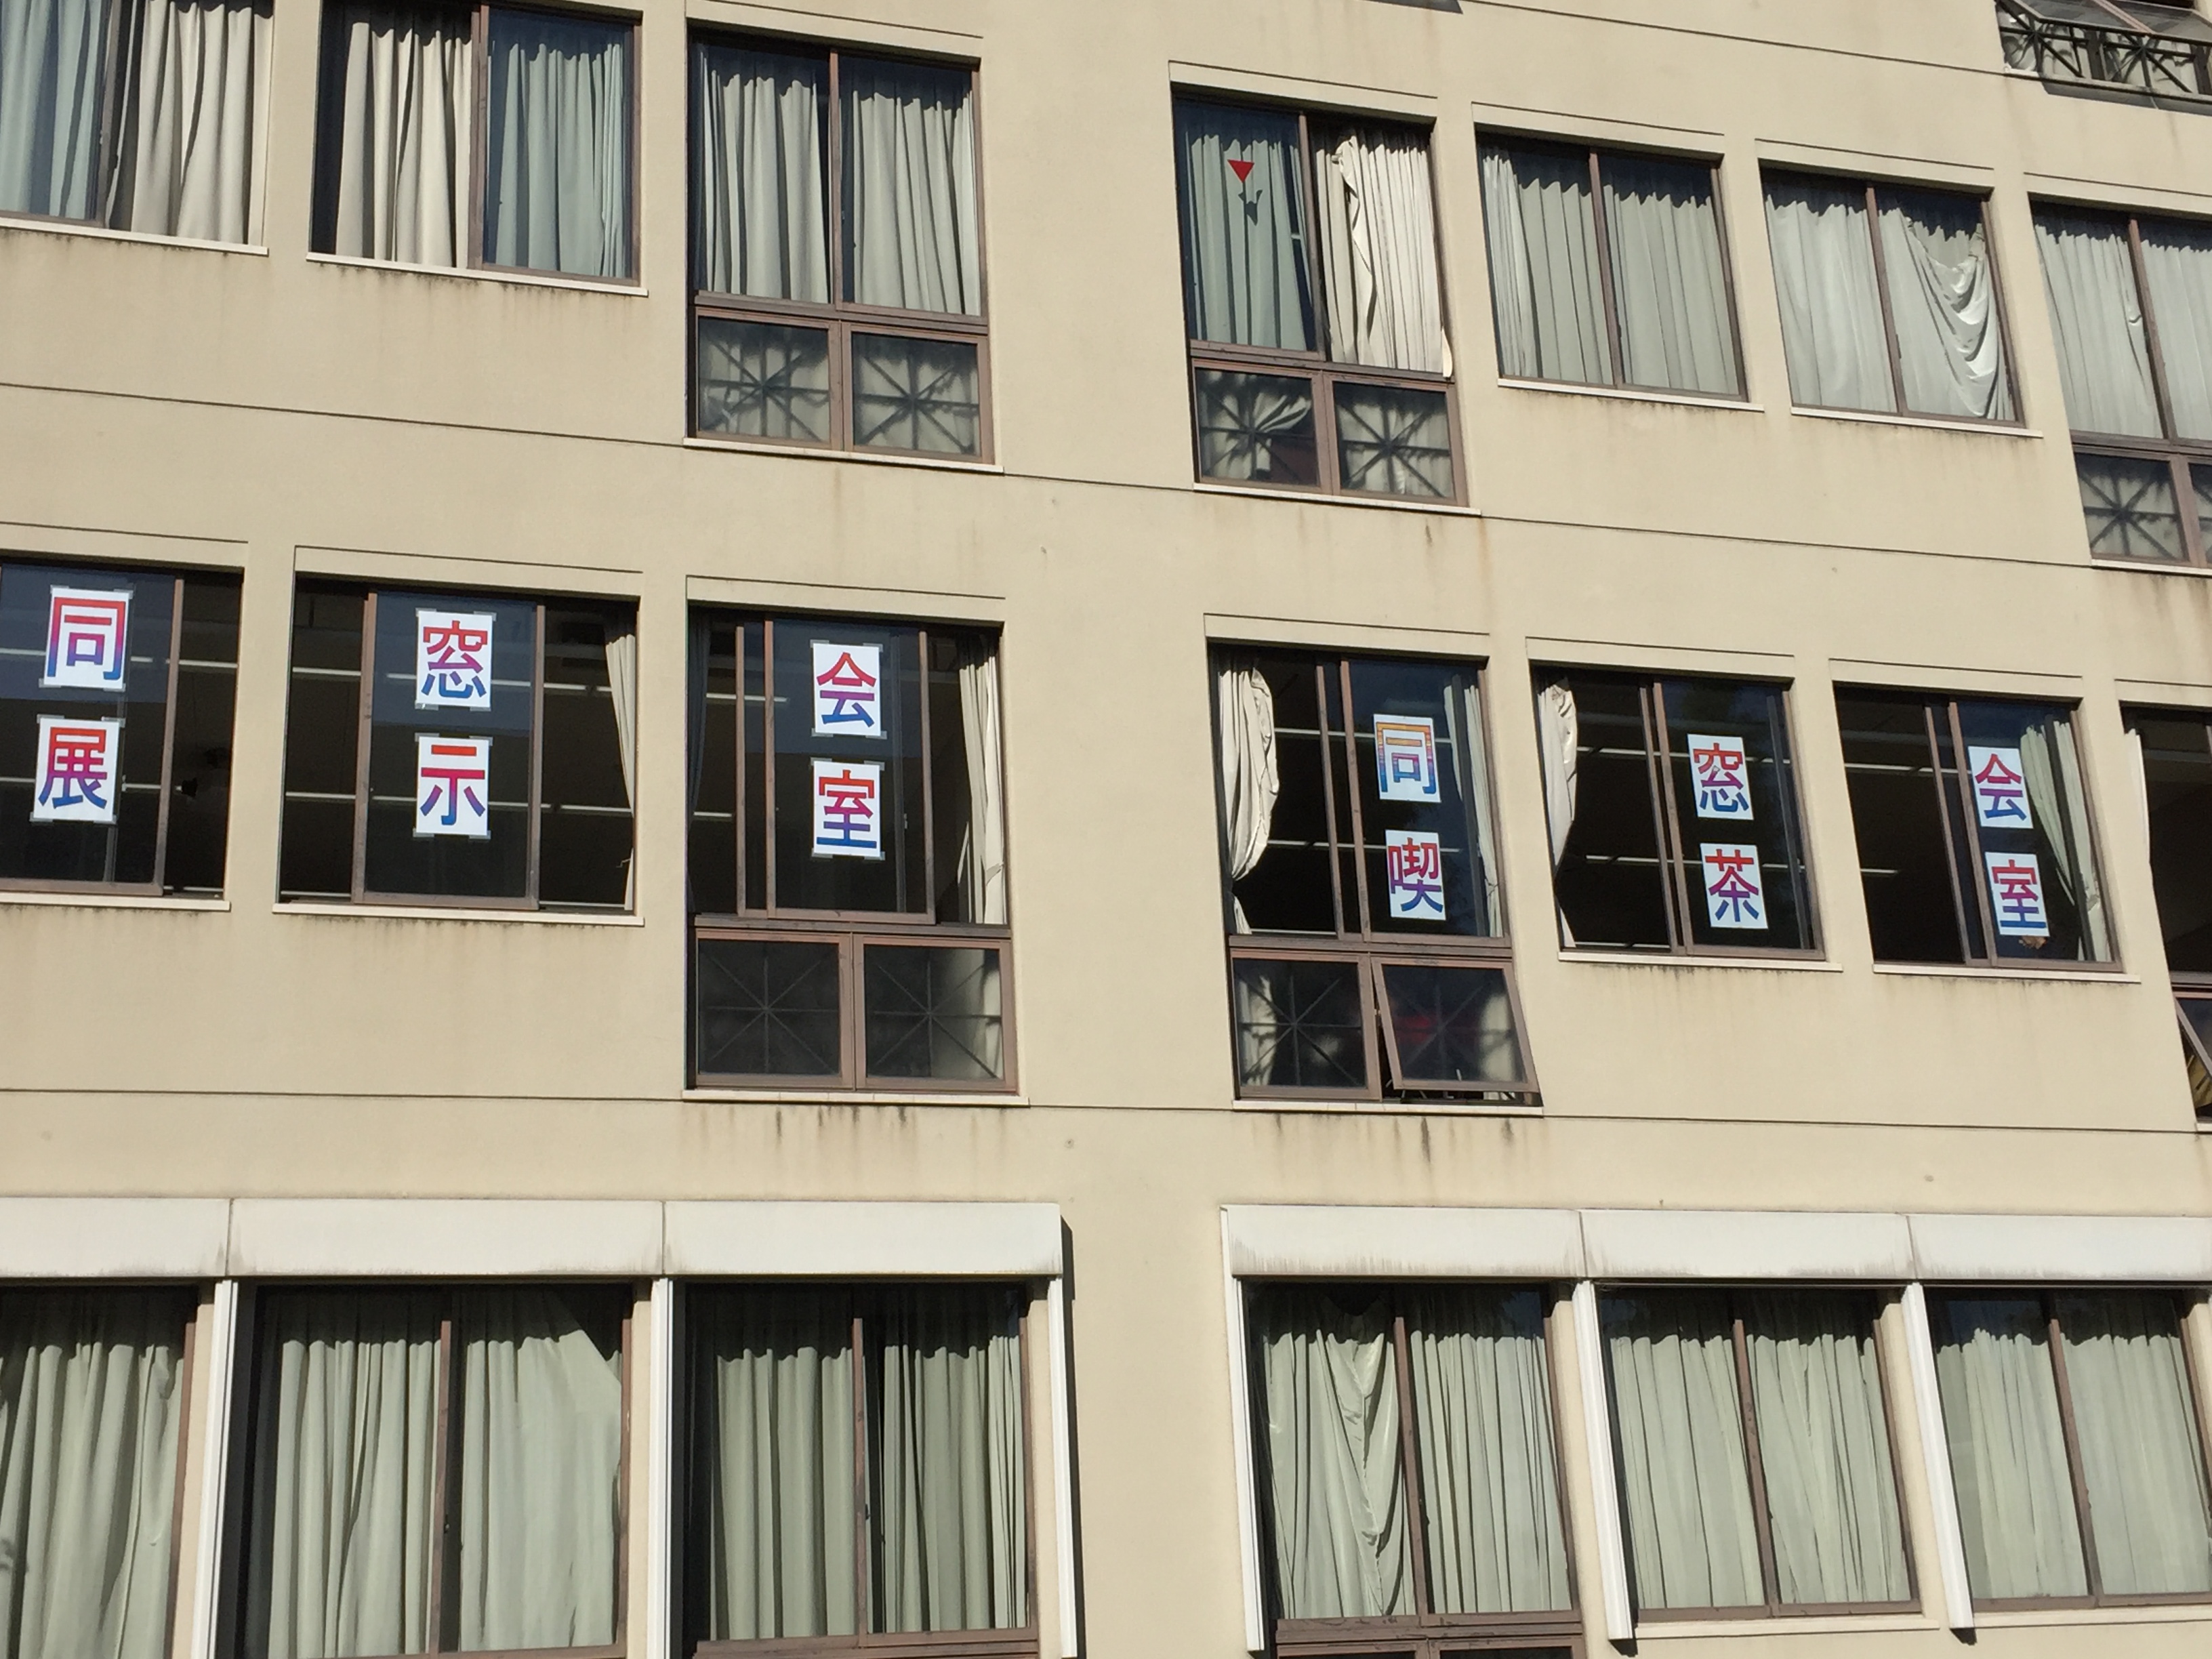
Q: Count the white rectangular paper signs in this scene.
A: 12